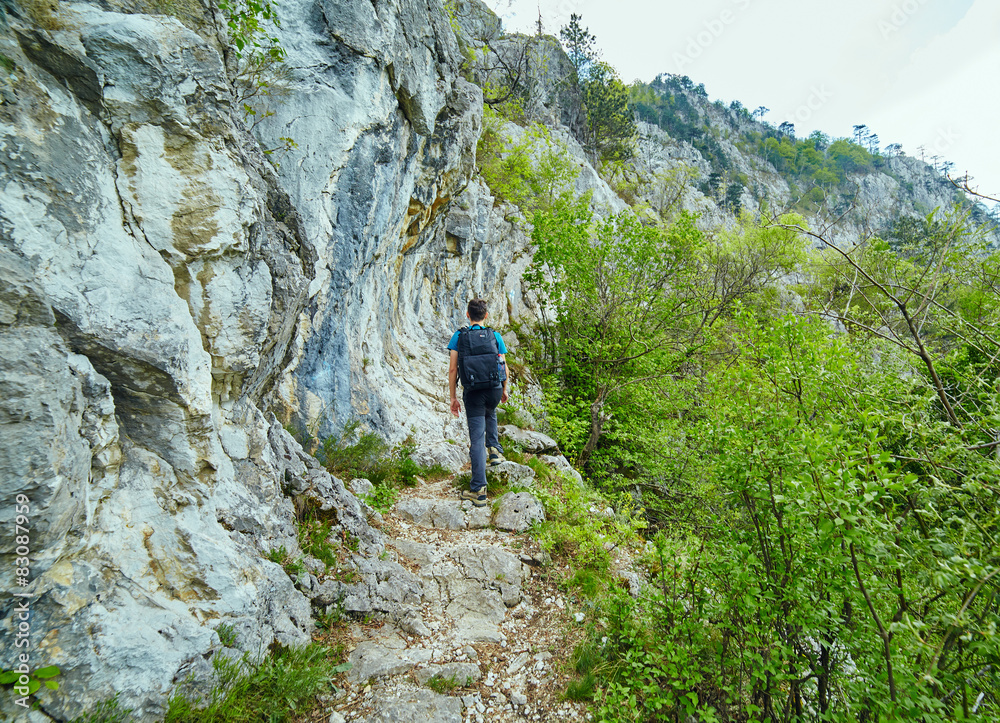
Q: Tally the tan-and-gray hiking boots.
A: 2